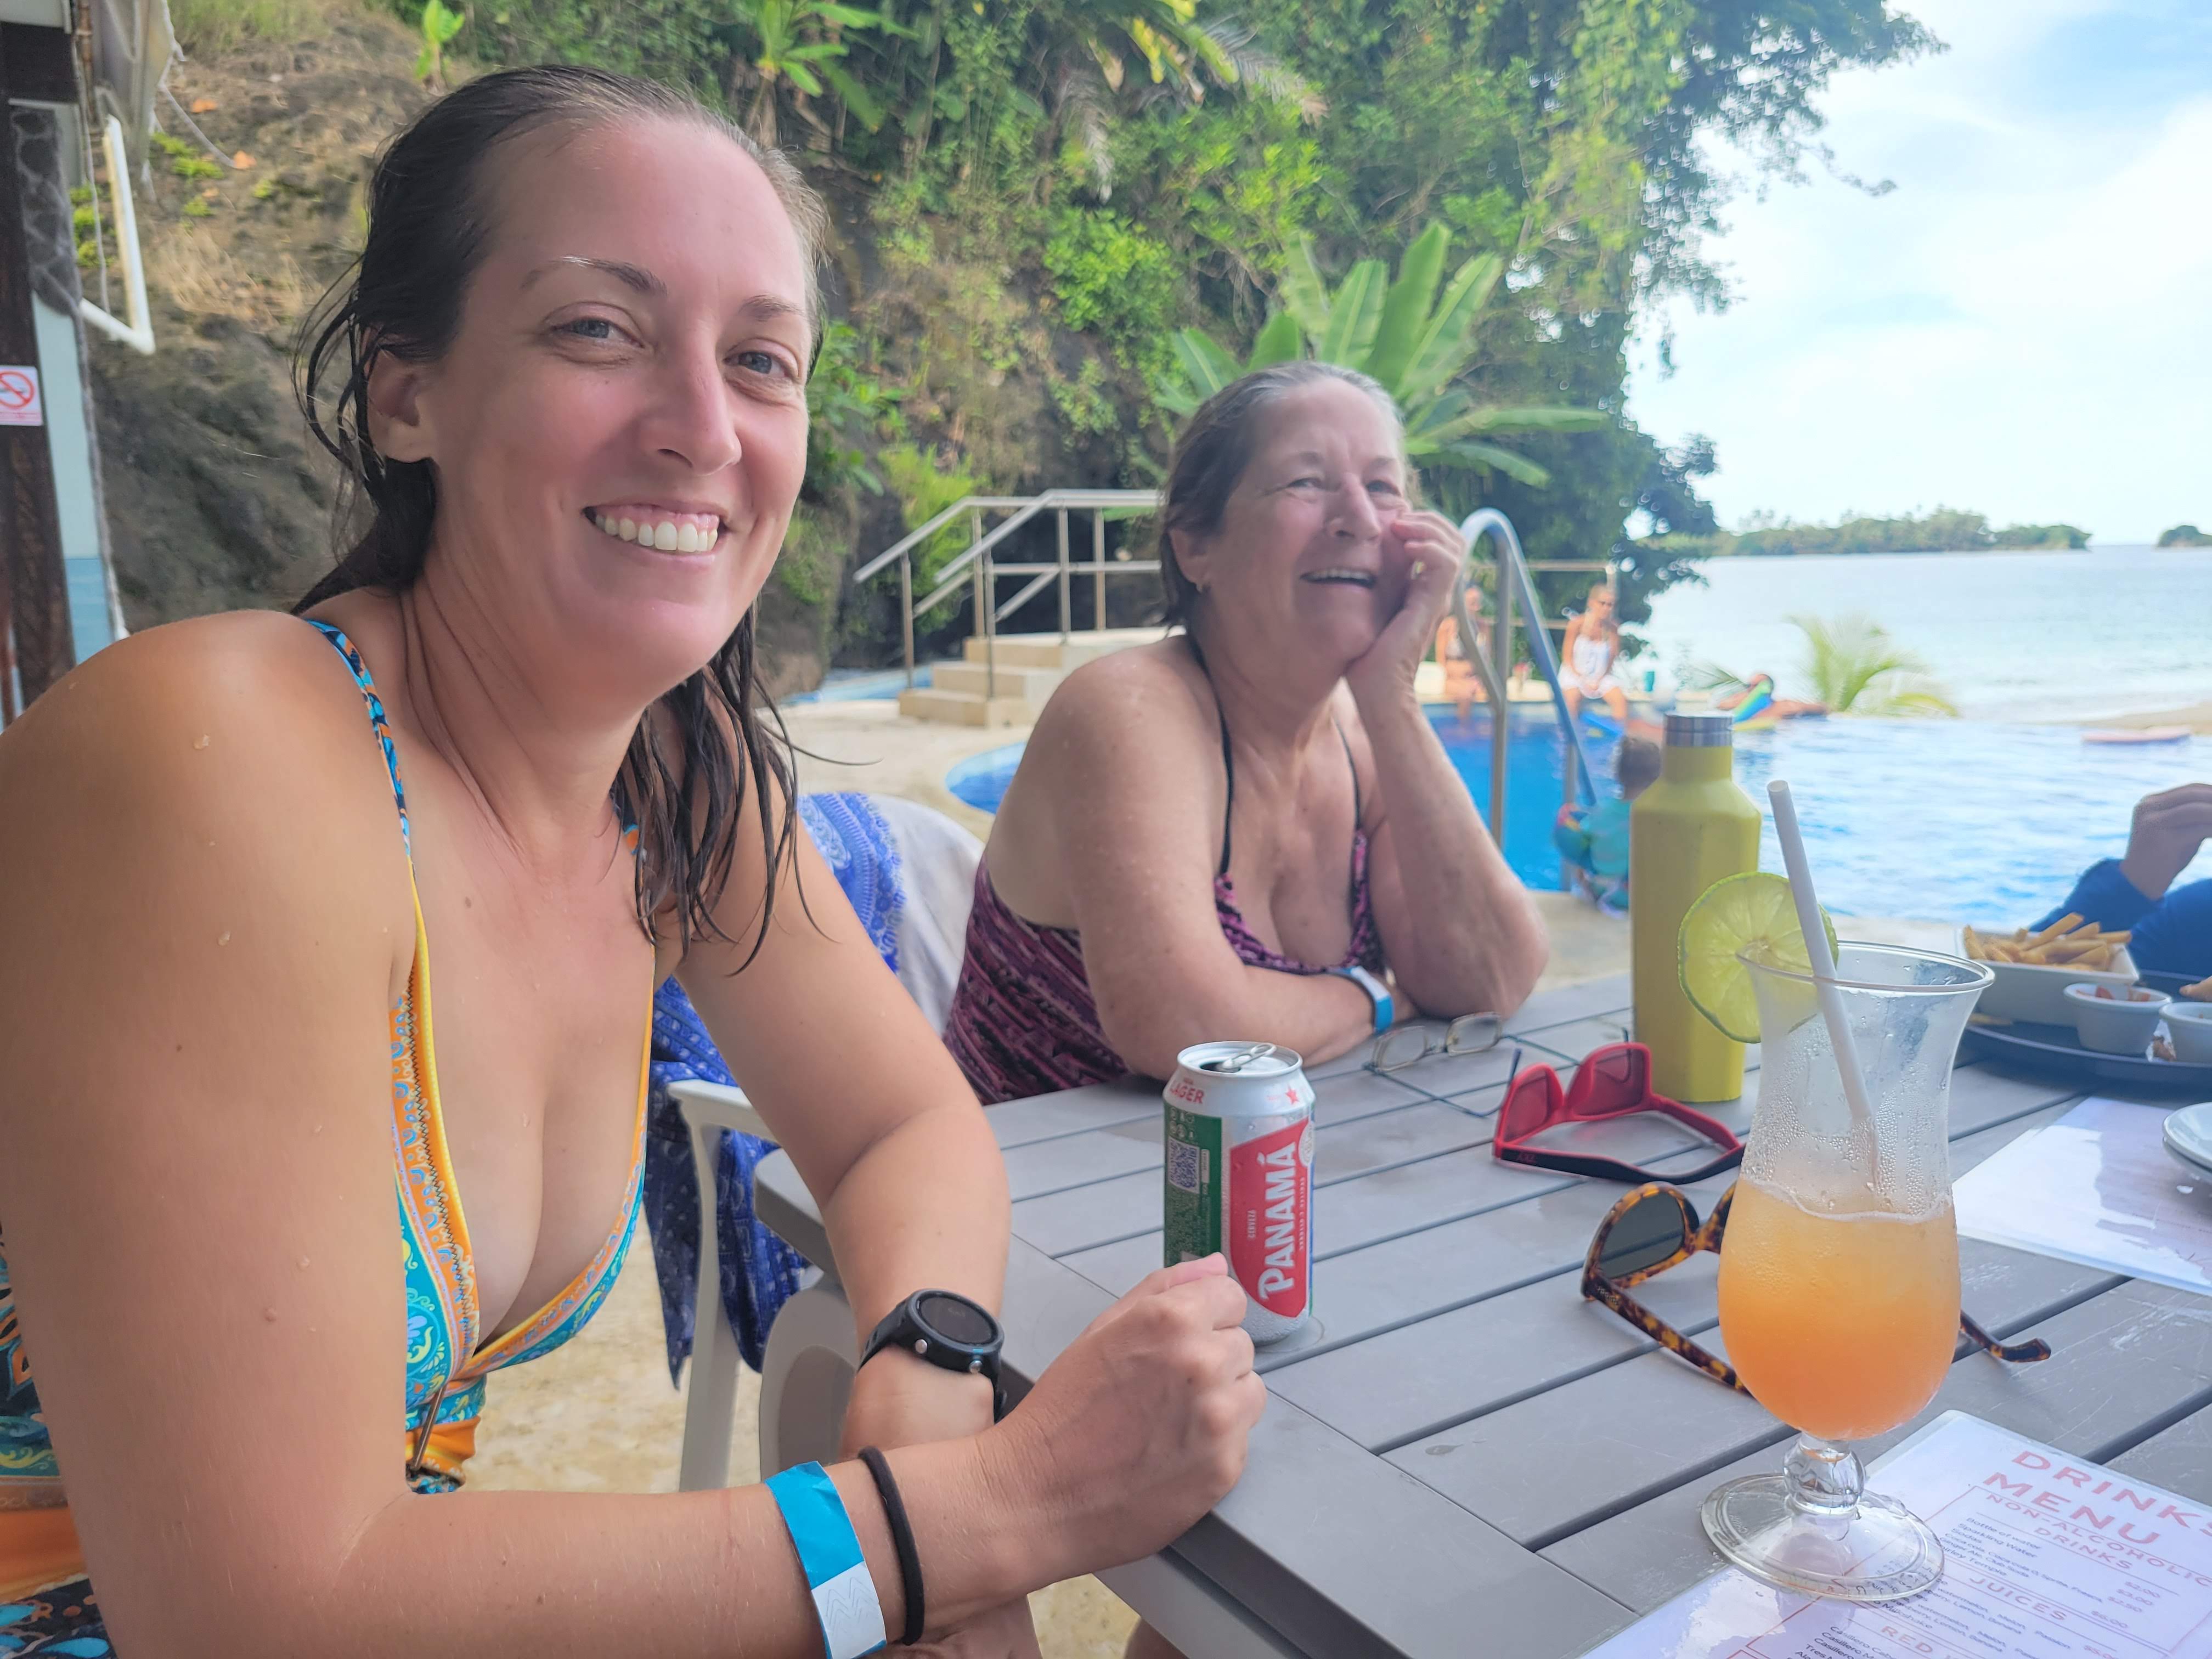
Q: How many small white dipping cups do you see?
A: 2